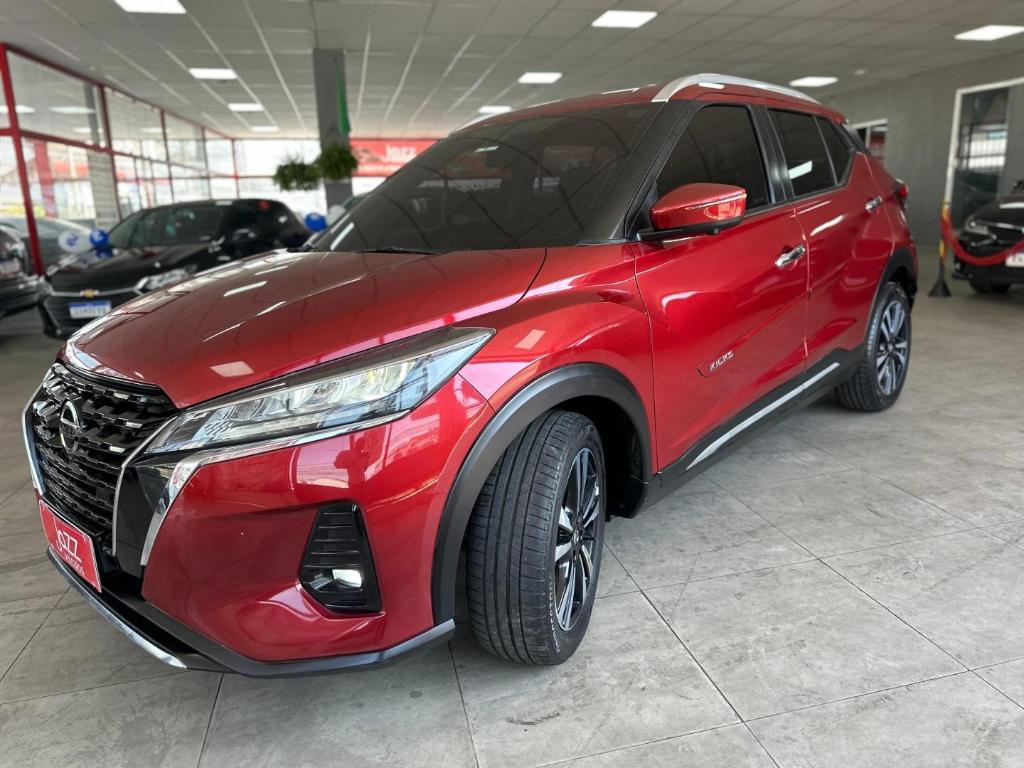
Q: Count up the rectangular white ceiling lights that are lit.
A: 9